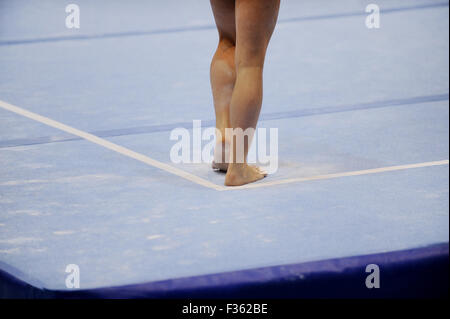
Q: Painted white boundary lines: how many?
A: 2